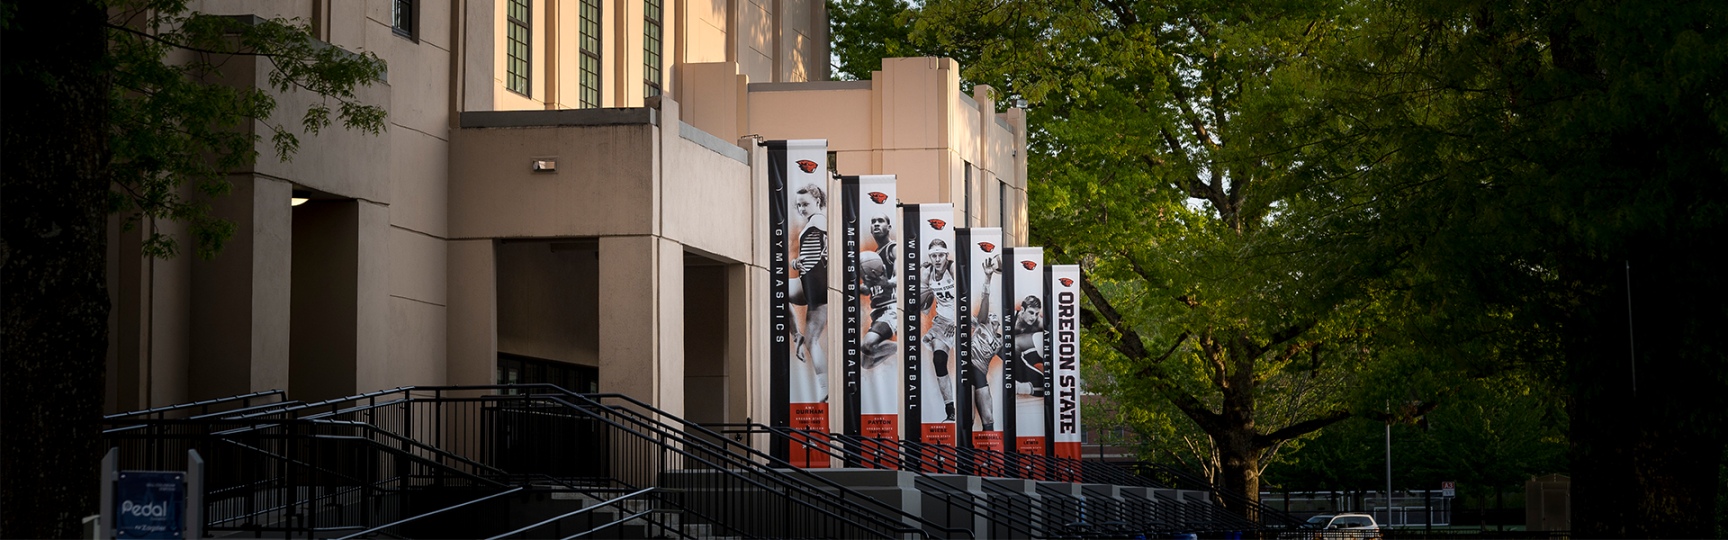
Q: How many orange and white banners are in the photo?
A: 6